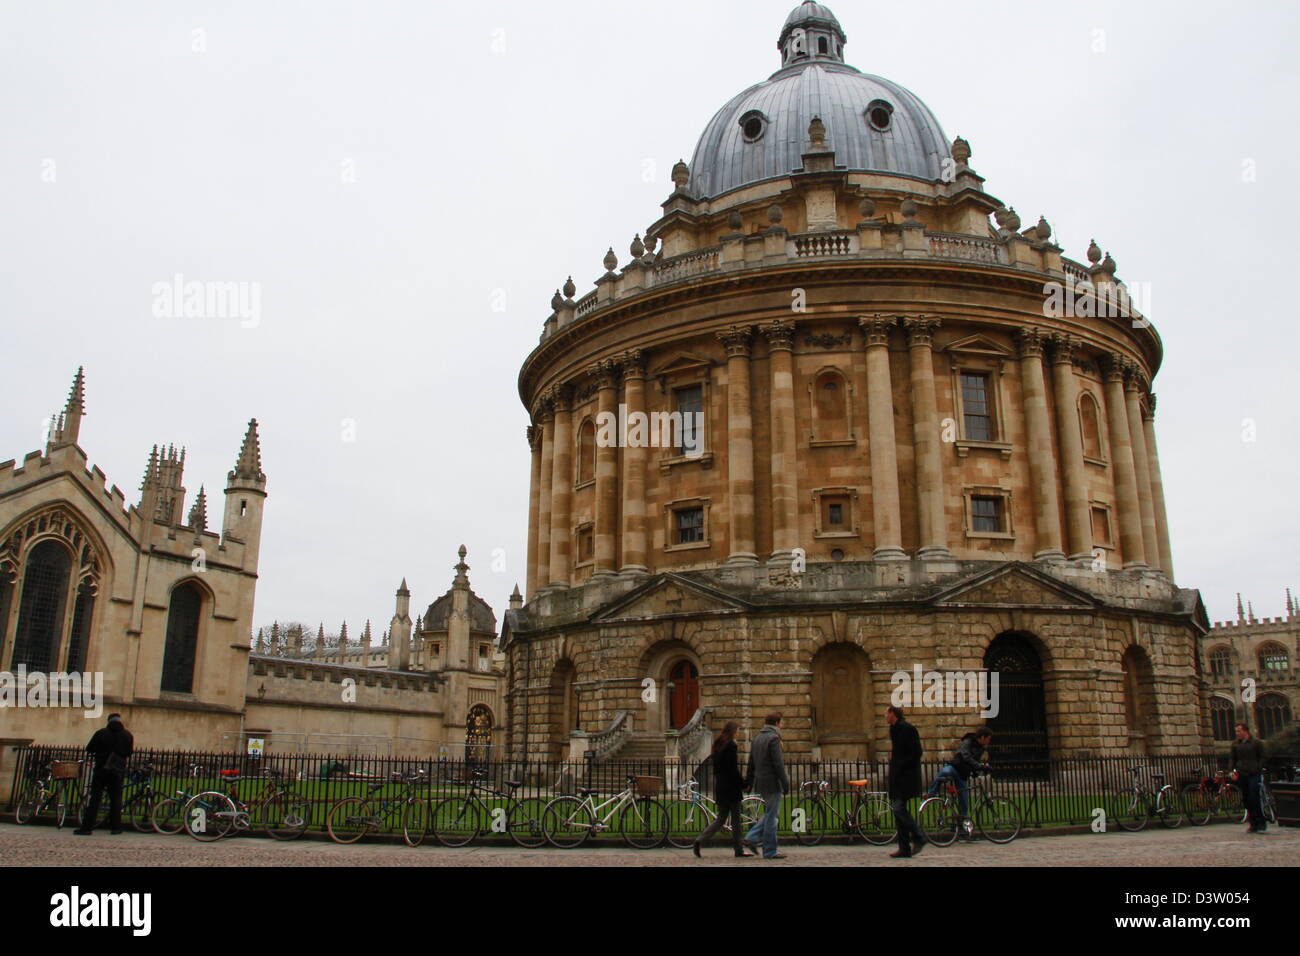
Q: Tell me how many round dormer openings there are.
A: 2